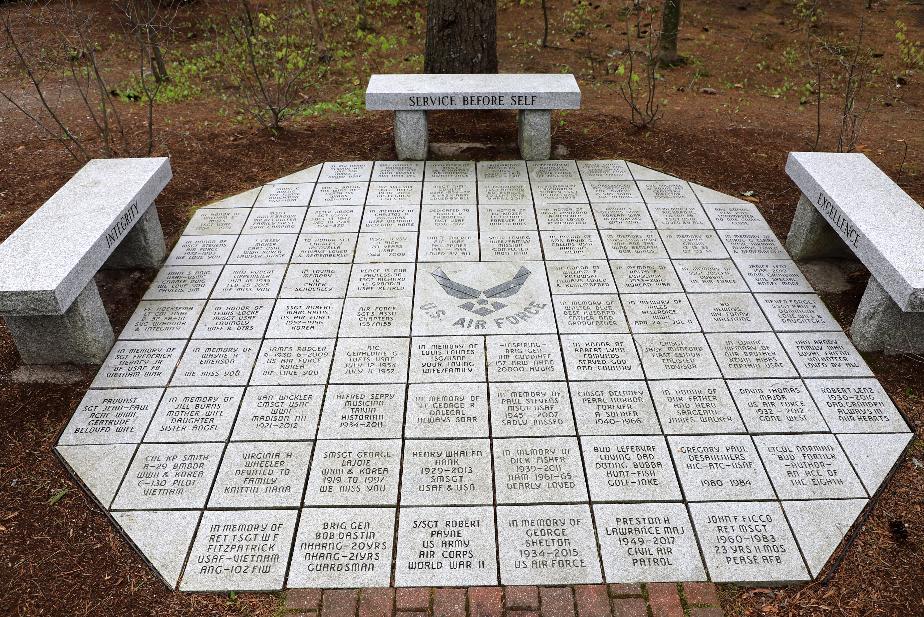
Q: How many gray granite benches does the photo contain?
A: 3